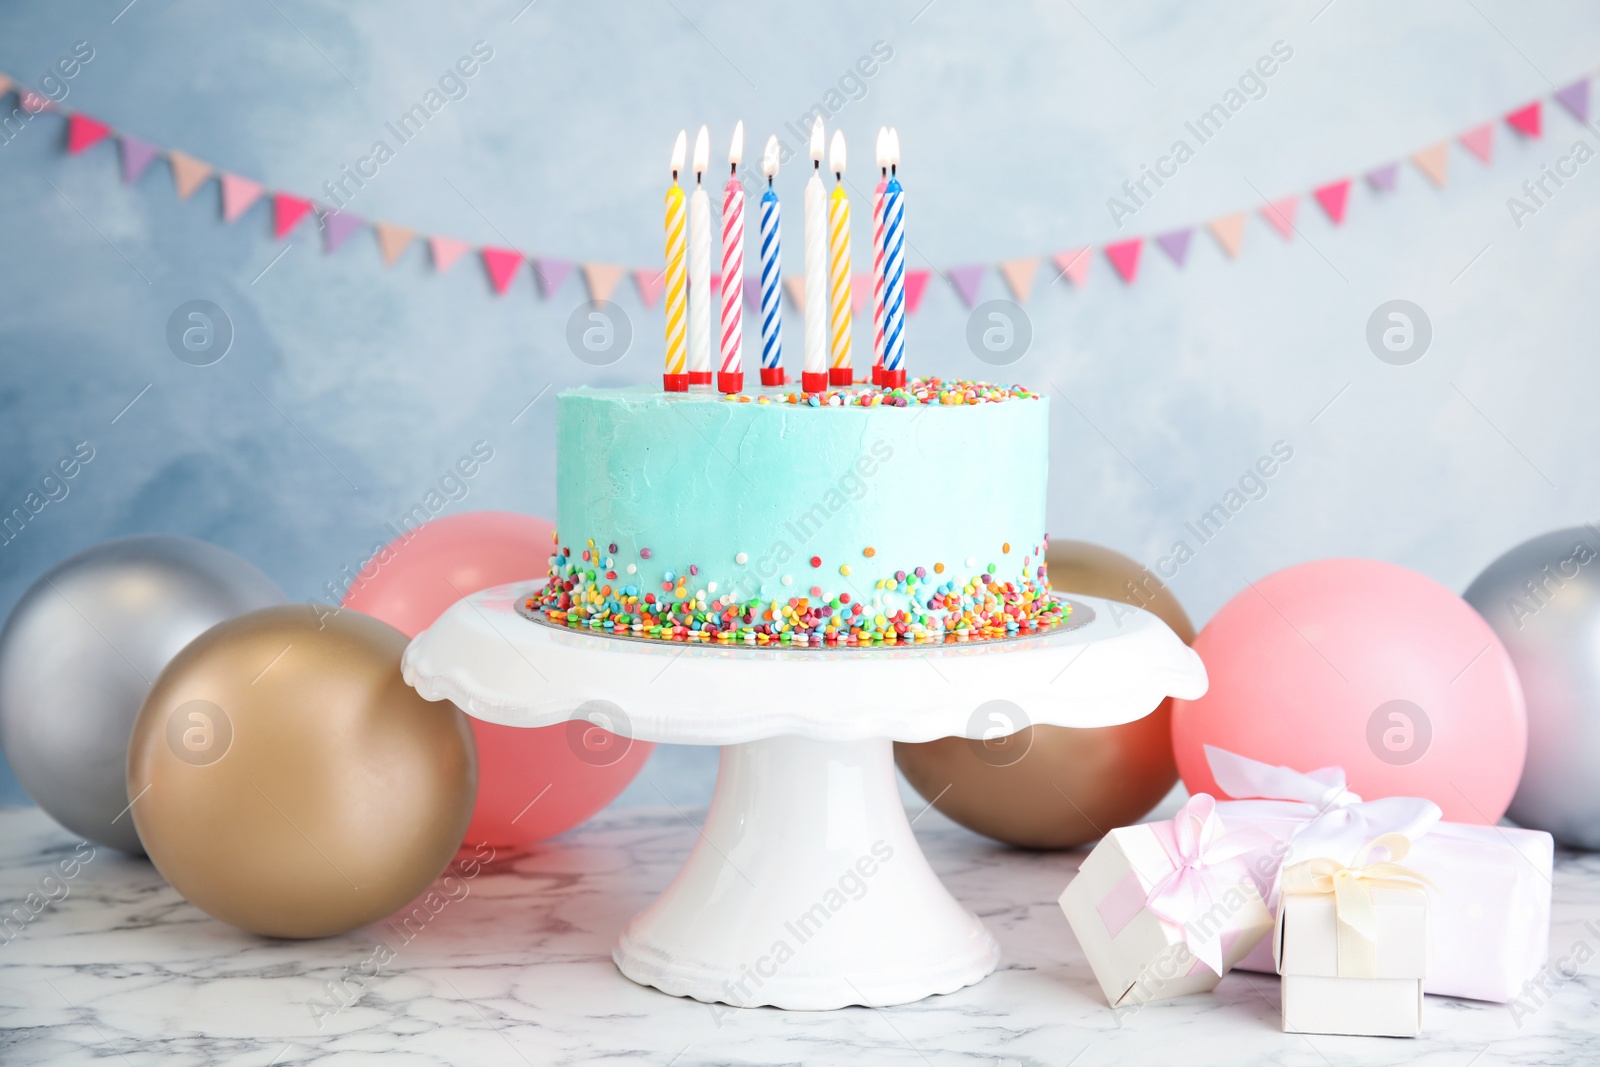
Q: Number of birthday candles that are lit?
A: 8